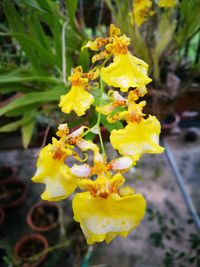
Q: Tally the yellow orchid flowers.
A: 5